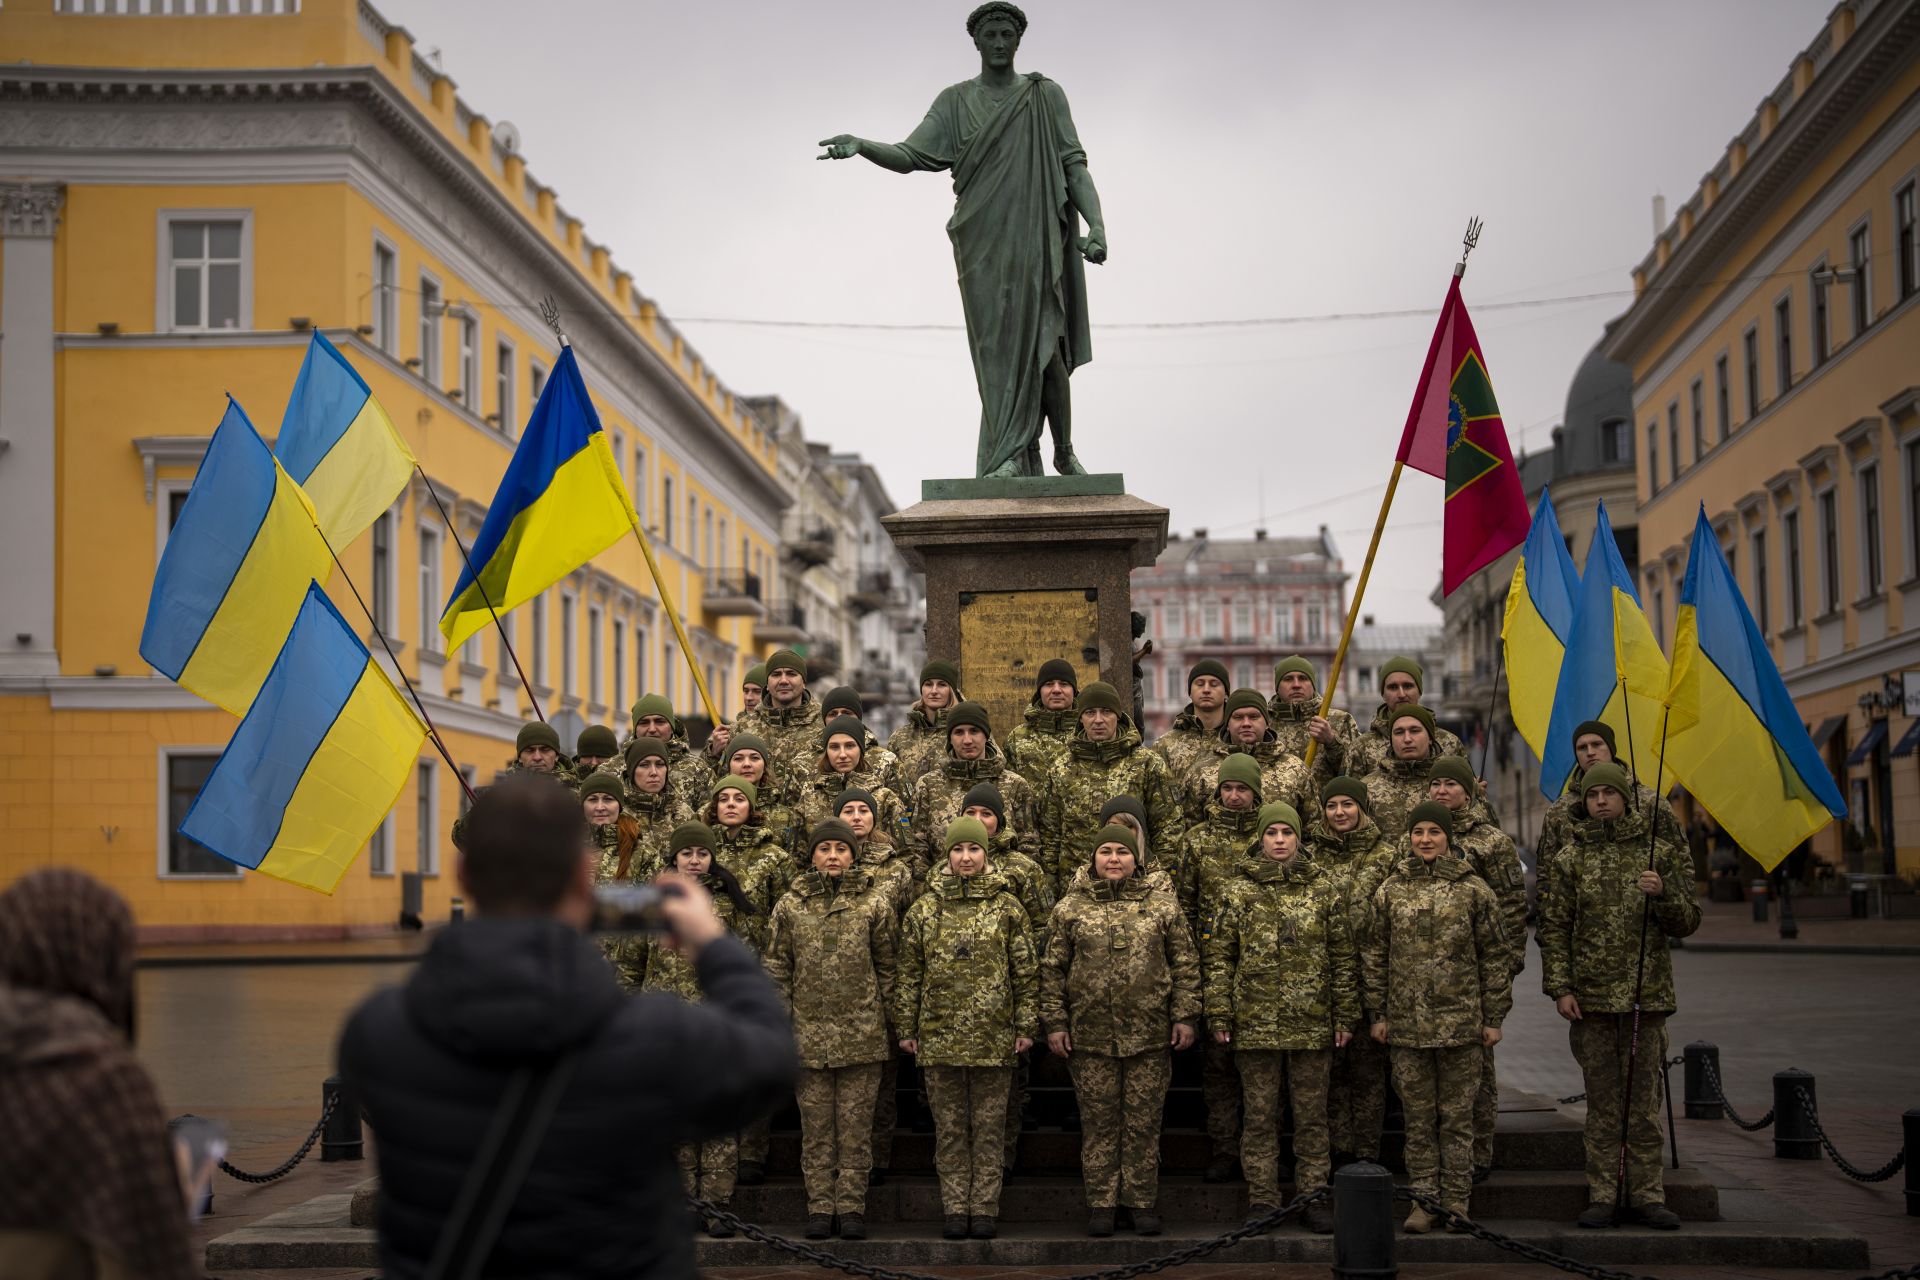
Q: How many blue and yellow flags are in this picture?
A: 7